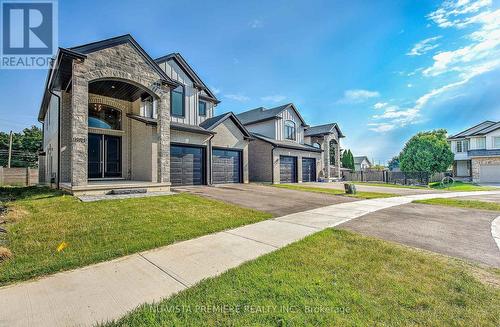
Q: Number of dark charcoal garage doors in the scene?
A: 4